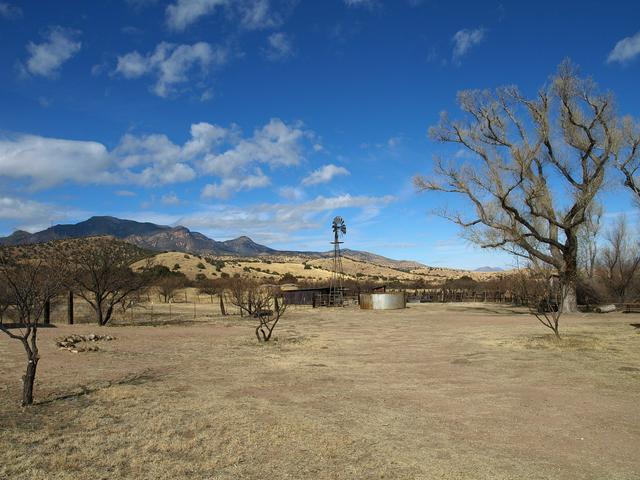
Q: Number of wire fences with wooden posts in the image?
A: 1